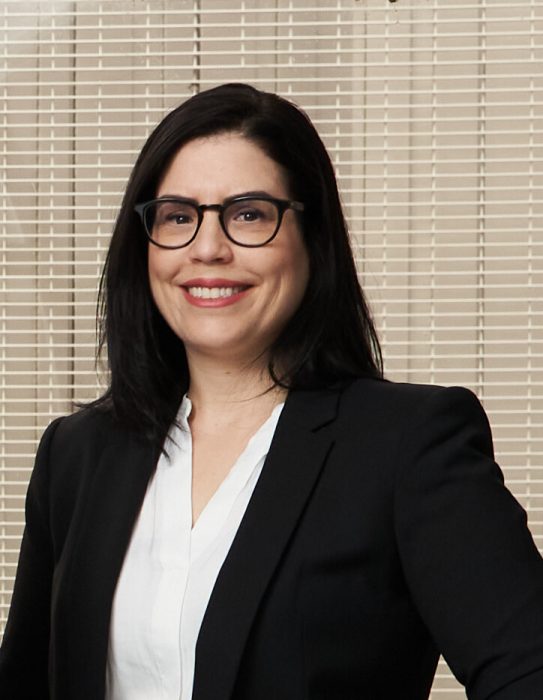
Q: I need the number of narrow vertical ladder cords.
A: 12